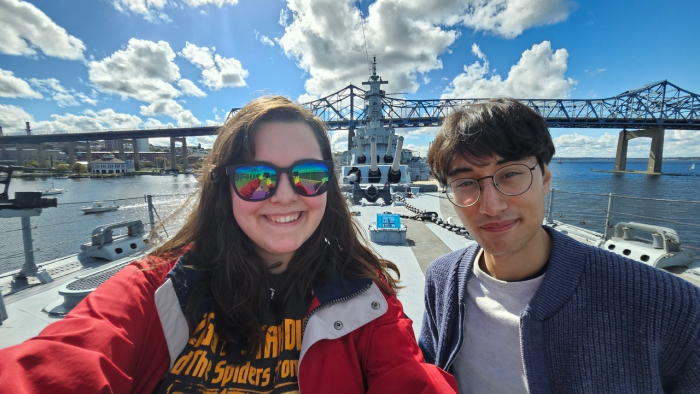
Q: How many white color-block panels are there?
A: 2